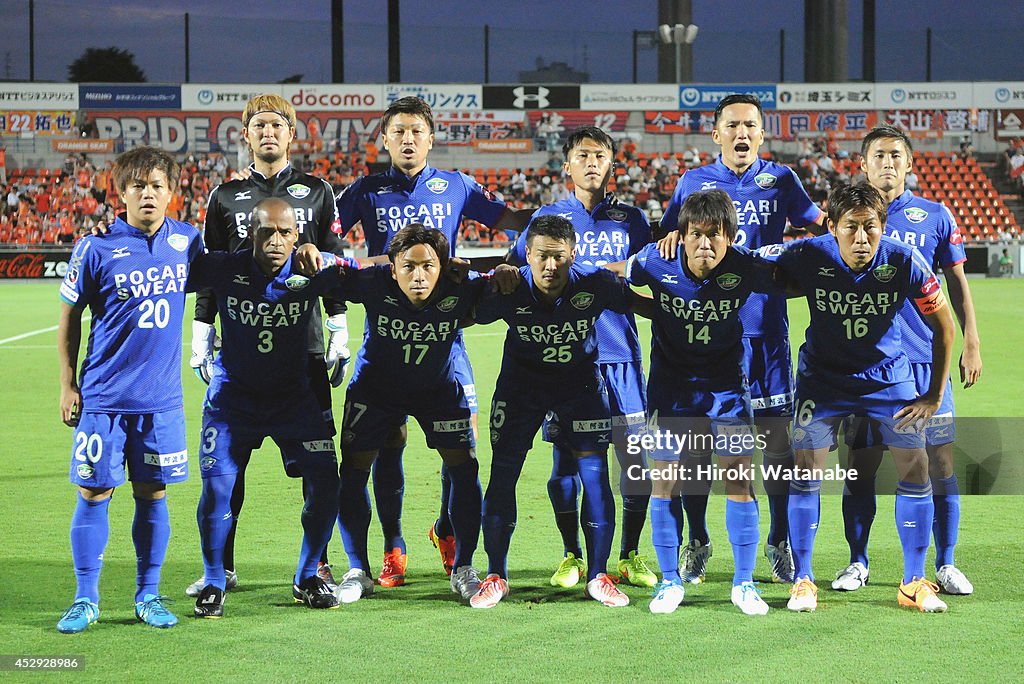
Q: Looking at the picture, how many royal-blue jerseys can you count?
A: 10